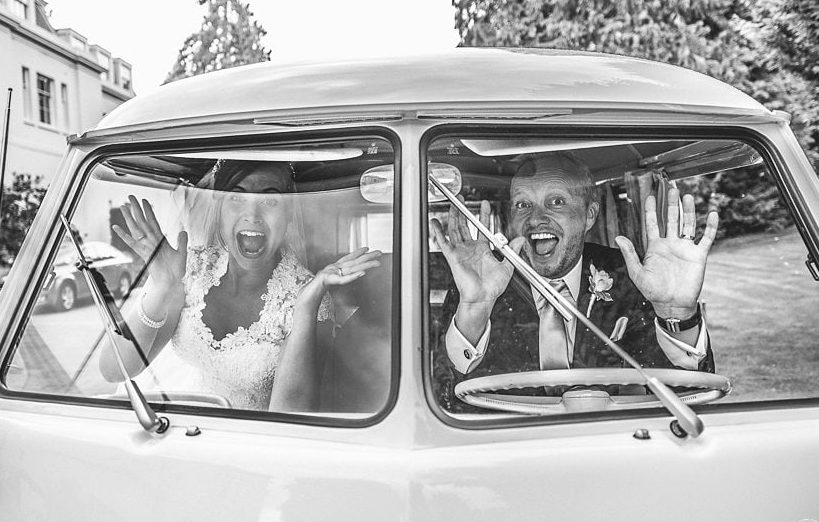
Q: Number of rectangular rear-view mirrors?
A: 1